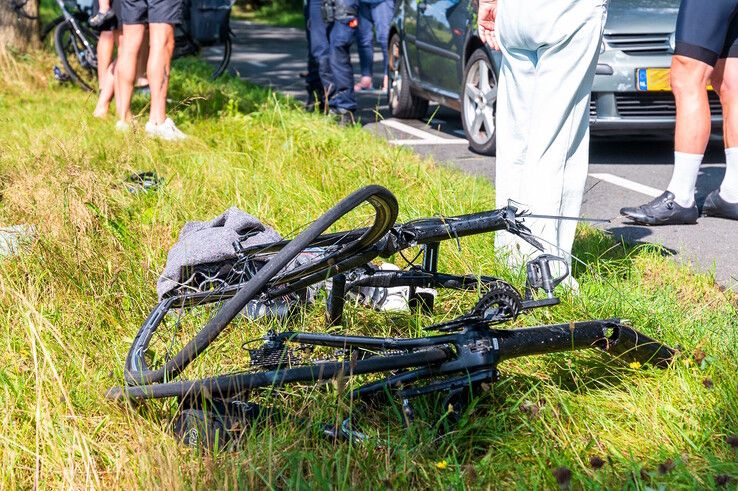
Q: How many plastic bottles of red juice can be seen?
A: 0